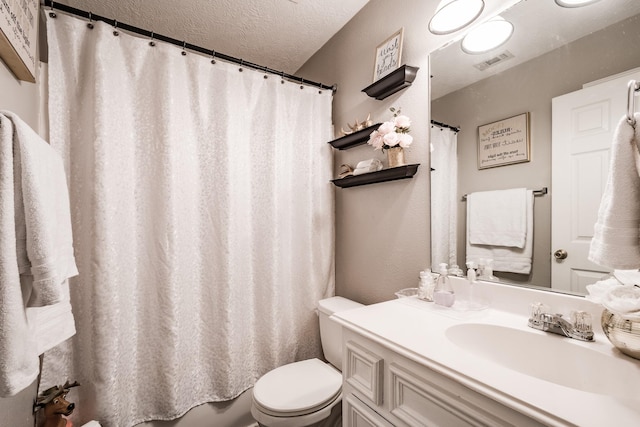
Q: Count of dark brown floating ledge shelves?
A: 3